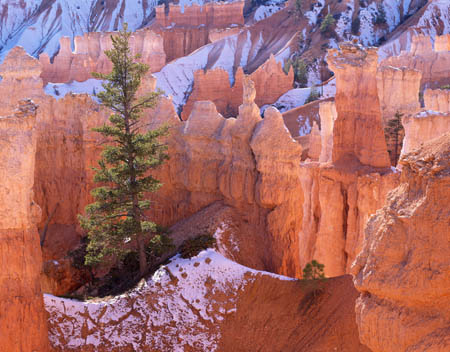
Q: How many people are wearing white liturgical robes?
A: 0